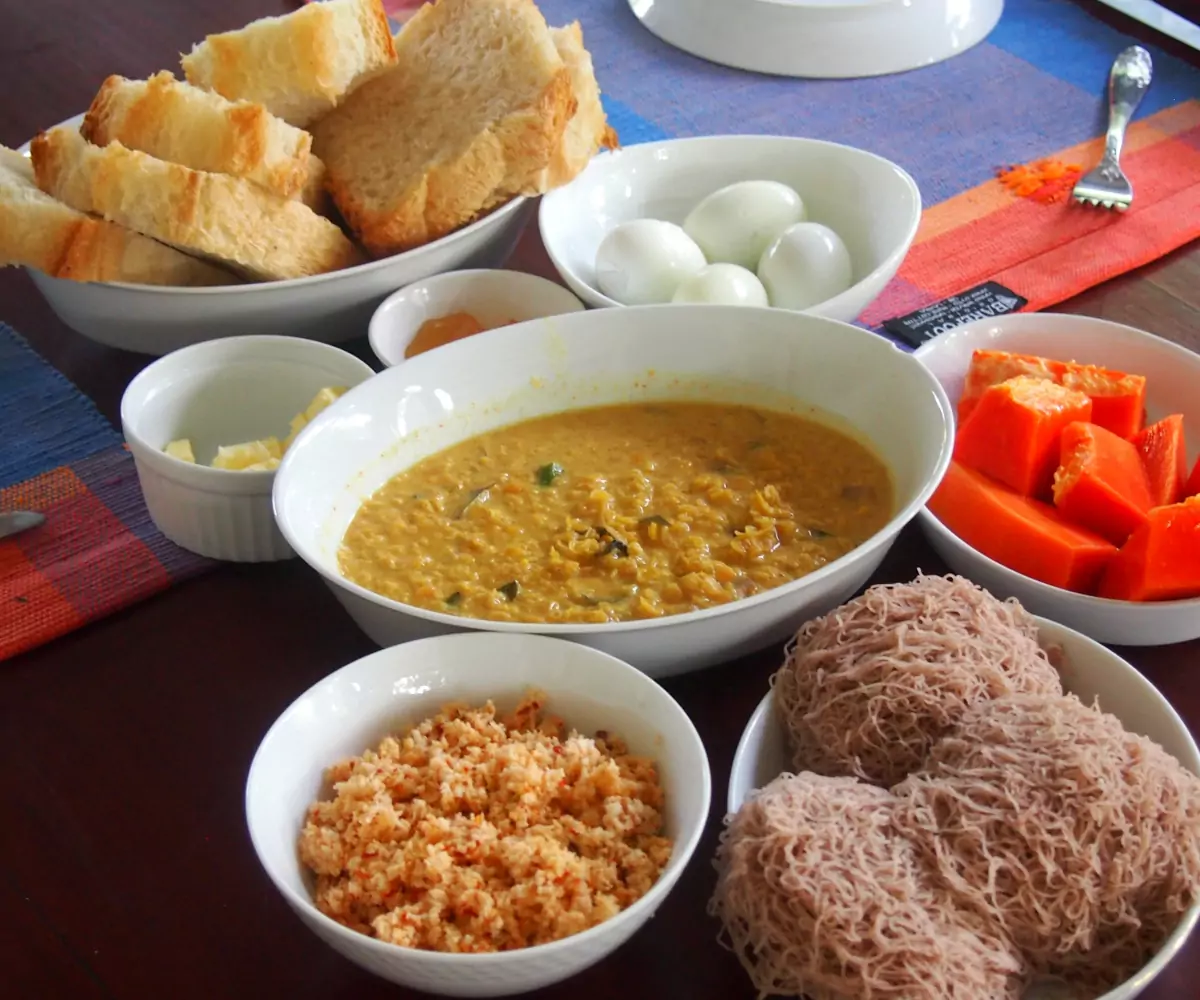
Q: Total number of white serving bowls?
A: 8